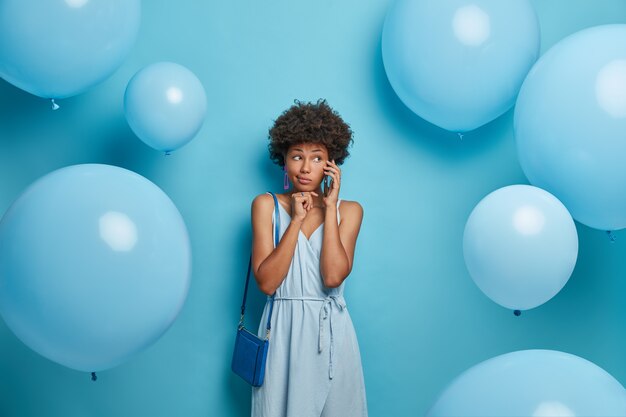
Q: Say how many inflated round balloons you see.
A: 7